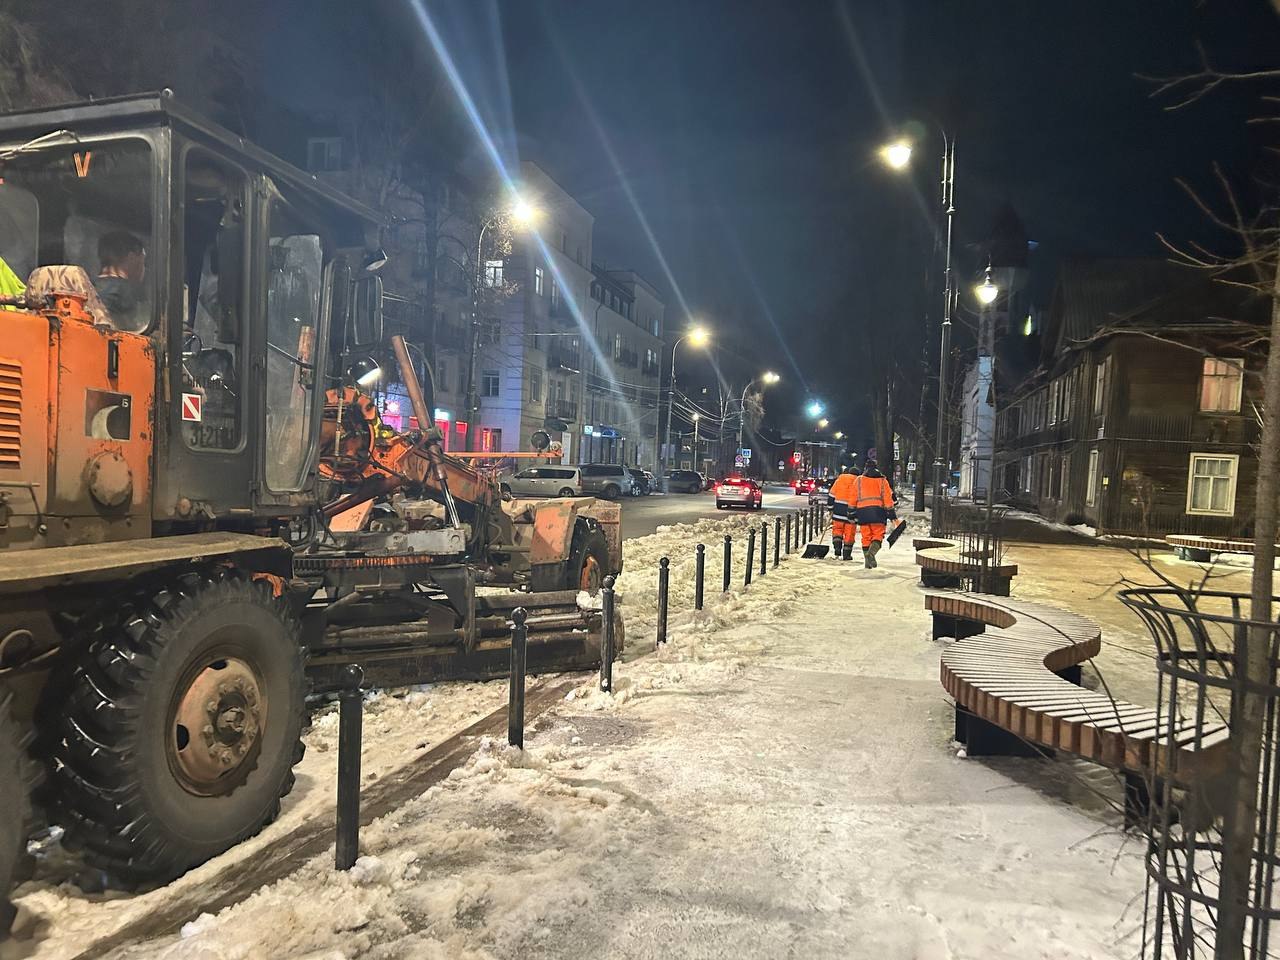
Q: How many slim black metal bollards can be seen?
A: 15